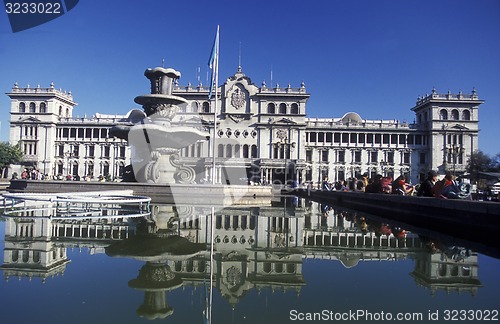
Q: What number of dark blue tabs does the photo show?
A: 2